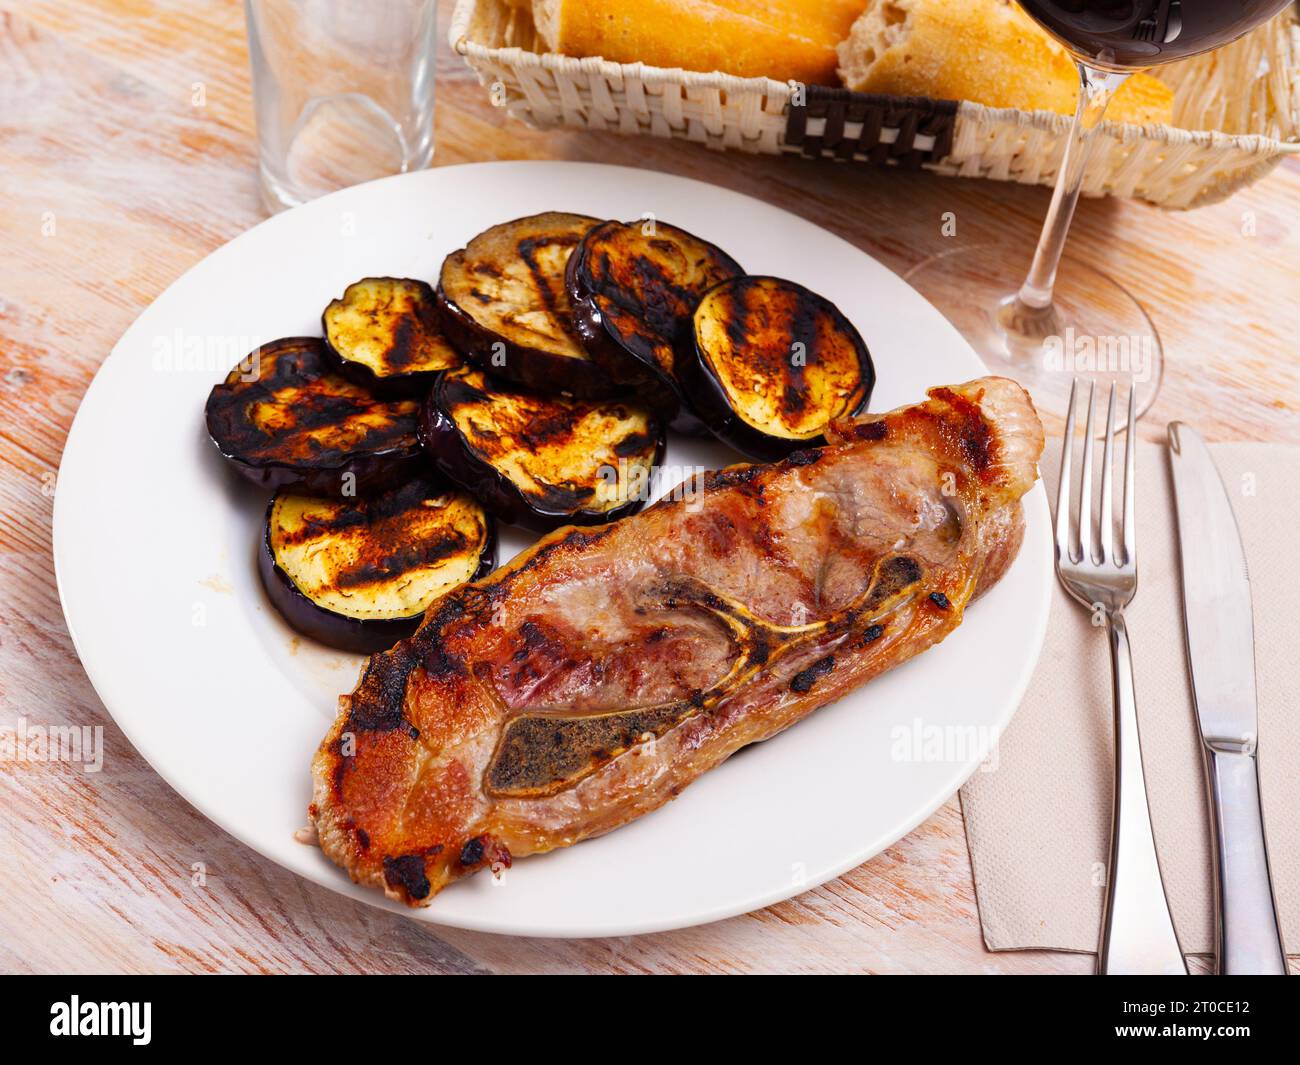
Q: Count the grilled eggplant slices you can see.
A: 7